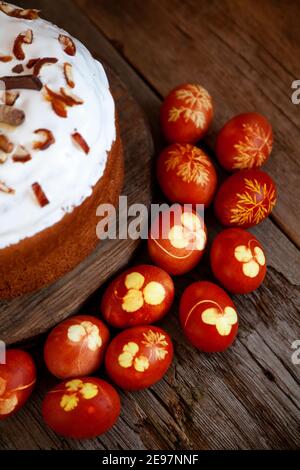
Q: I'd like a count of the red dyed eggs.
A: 12